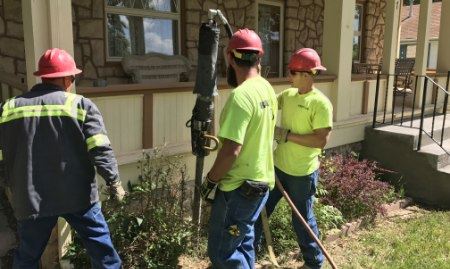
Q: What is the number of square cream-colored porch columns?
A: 5